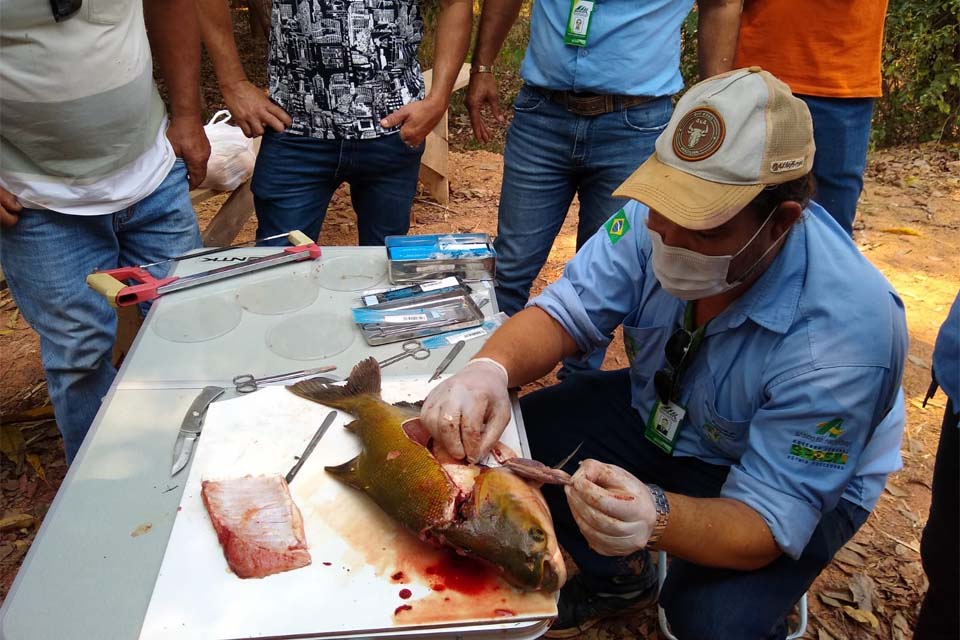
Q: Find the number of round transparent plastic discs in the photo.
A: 4